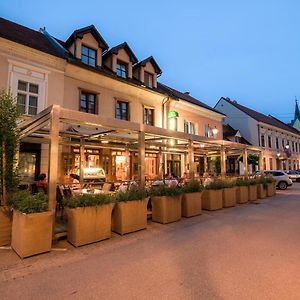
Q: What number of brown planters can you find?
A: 12